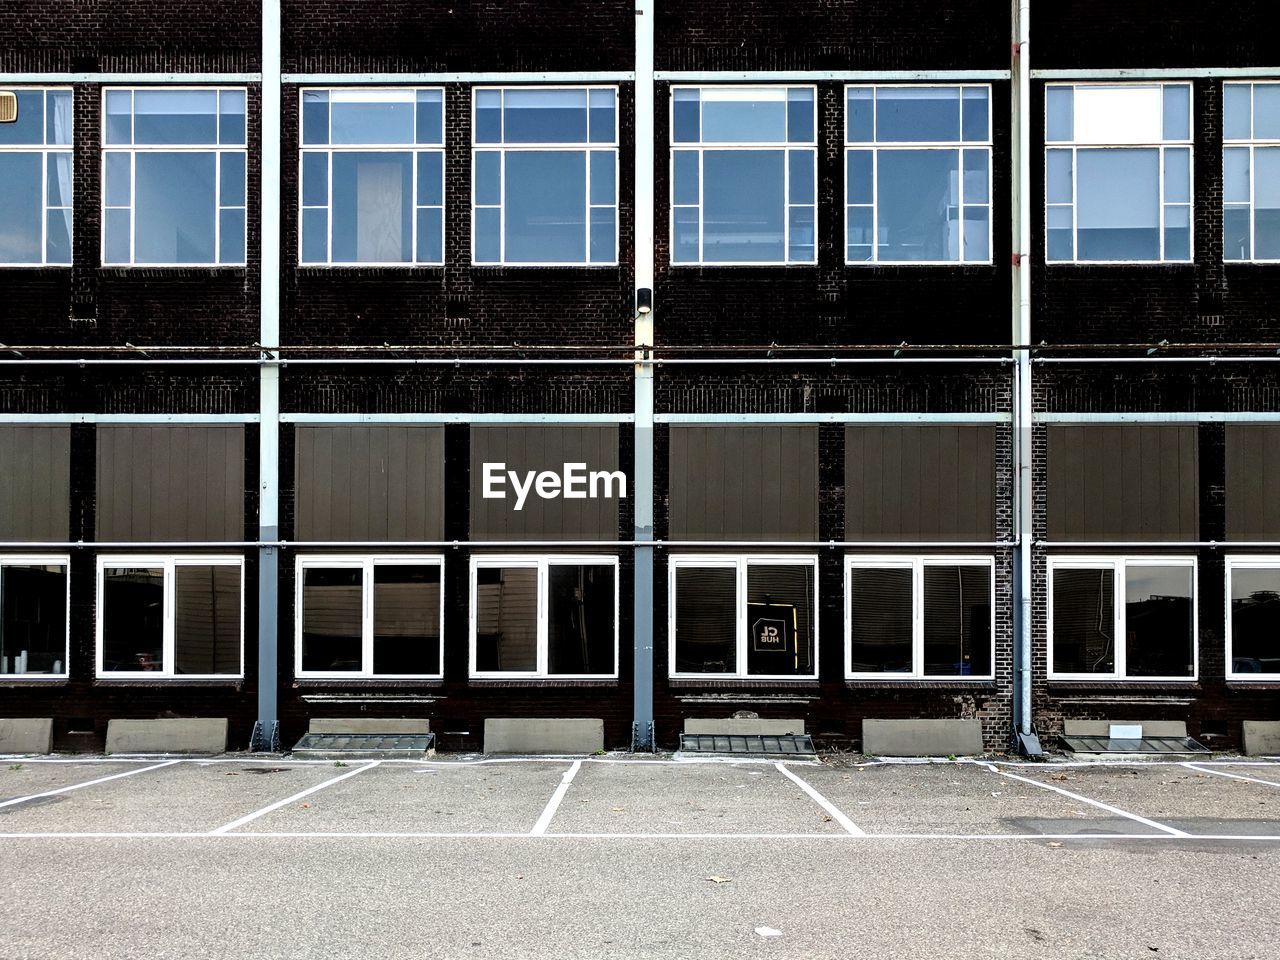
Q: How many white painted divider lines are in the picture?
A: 6